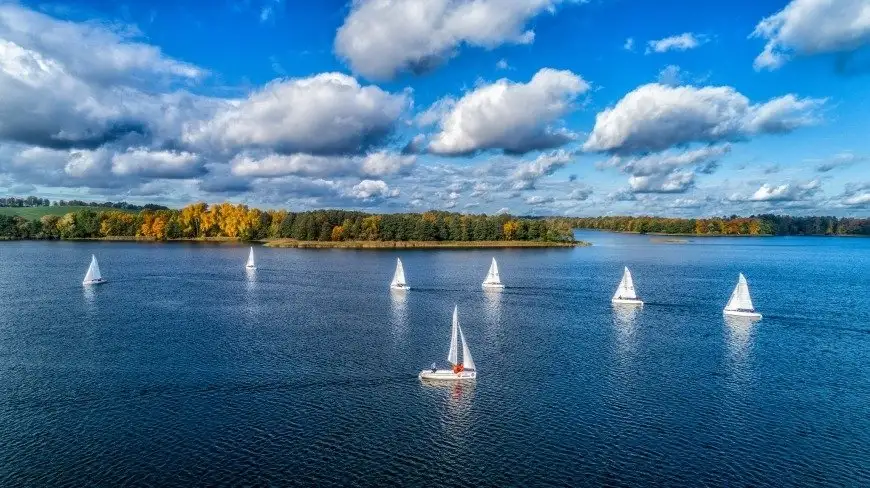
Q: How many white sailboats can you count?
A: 7